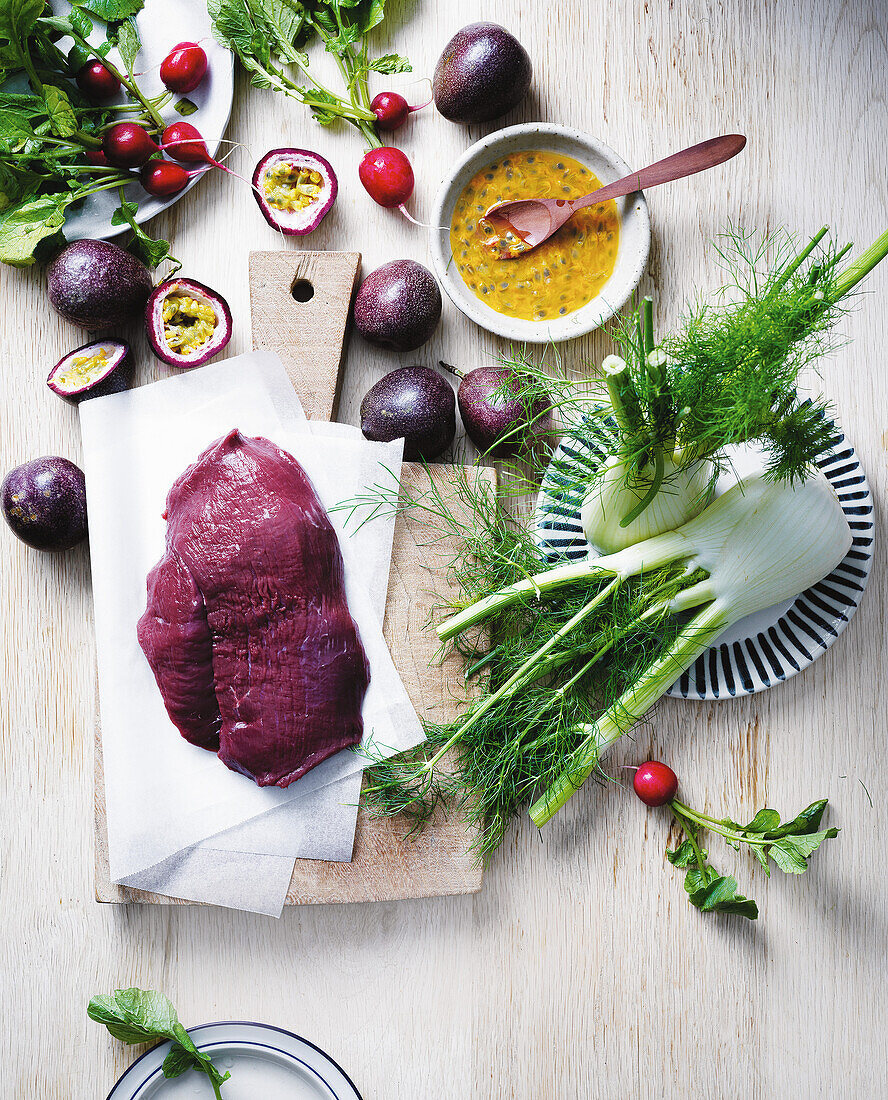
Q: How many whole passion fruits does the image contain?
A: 6